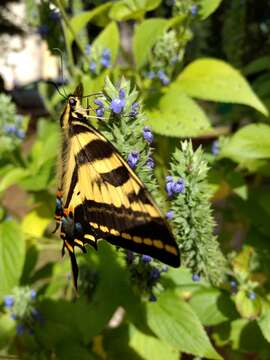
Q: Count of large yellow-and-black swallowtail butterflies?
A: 1